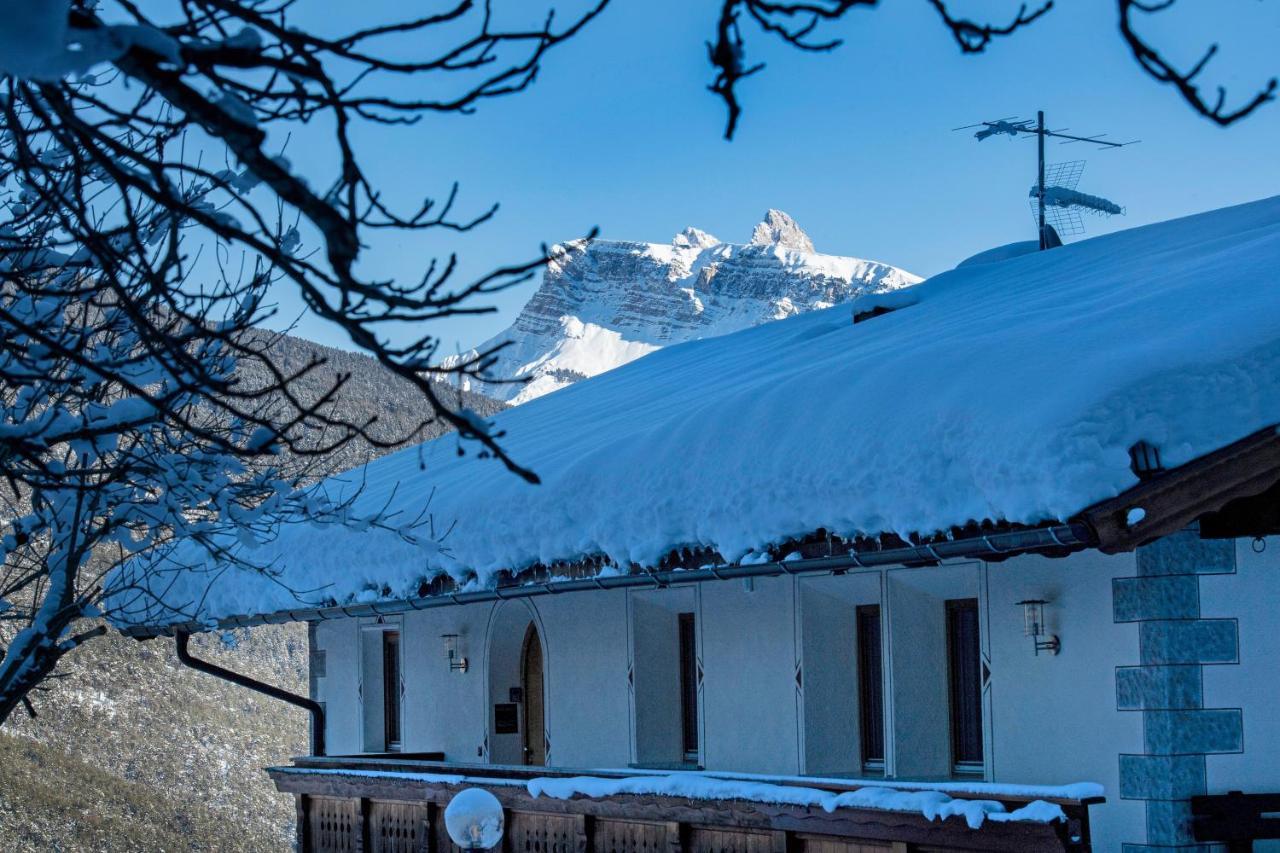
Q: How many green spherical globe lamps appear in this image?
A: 0